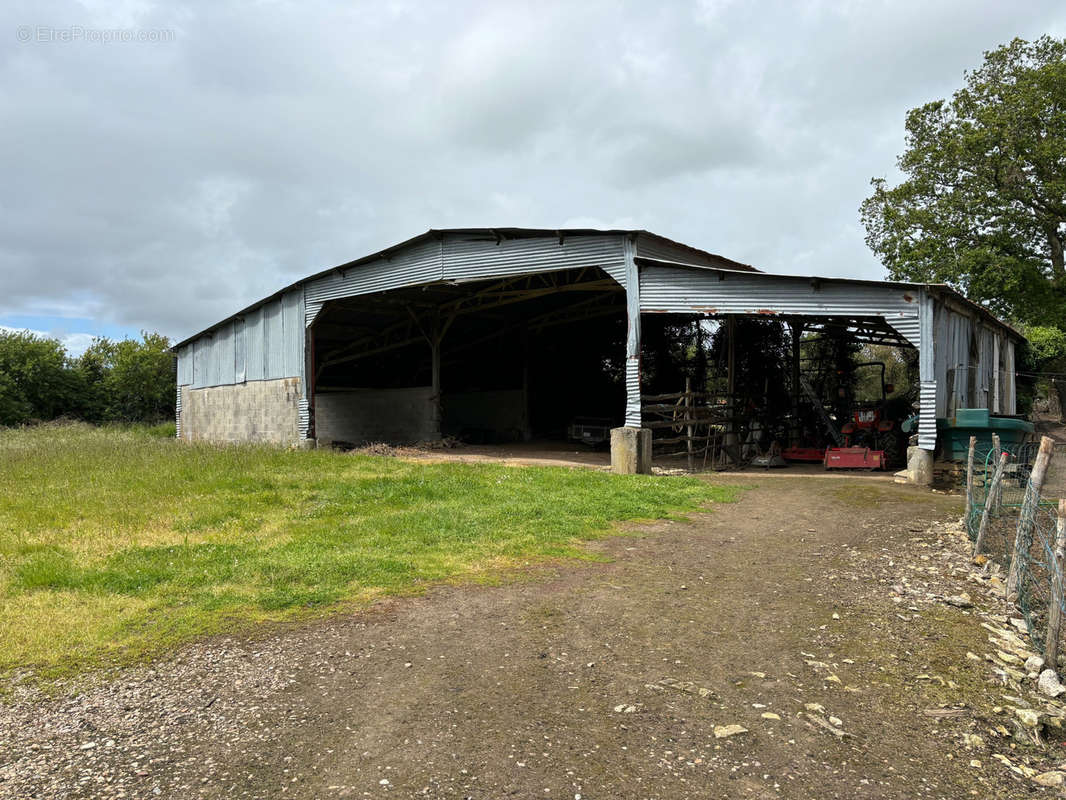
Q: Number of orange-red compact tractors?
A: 1